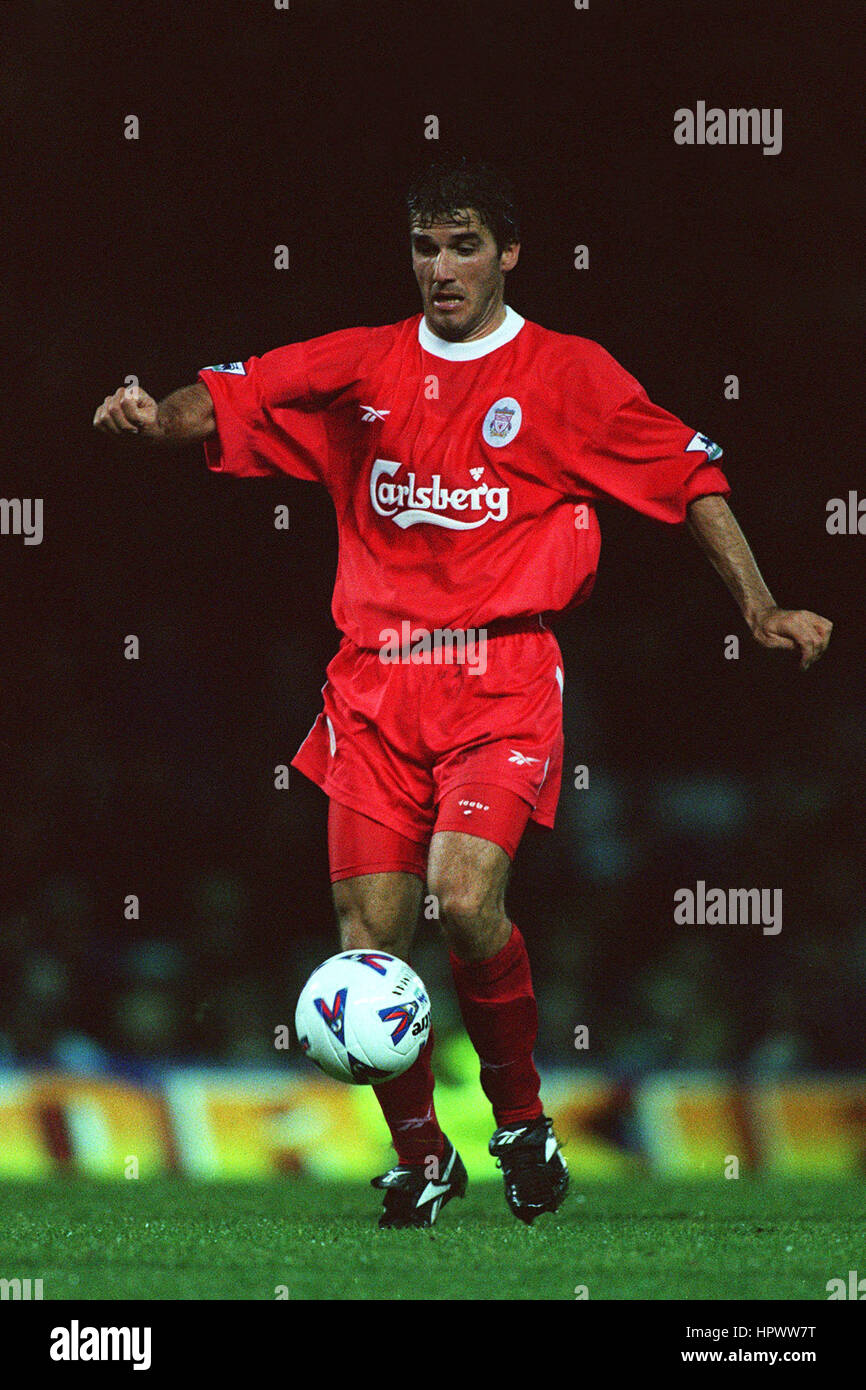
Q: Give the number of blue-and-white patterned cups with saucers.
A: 0